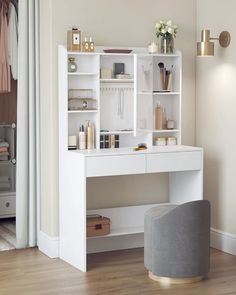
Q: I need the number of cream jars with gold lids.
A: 2